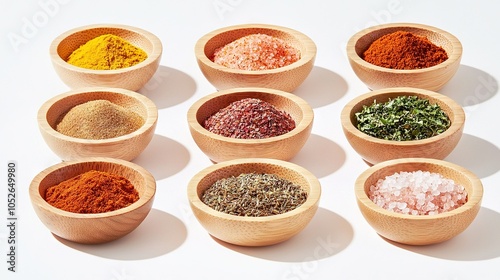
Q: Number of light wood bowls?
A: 9